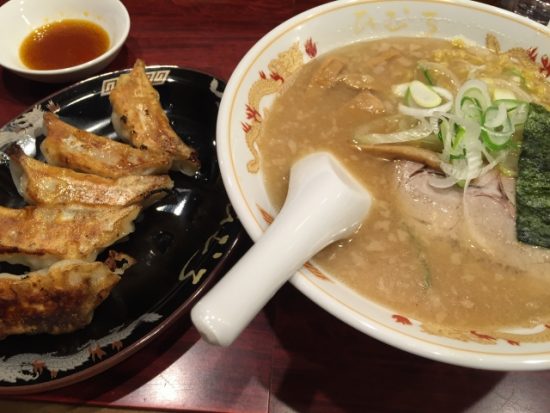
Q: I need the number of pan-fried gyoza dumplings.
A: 5